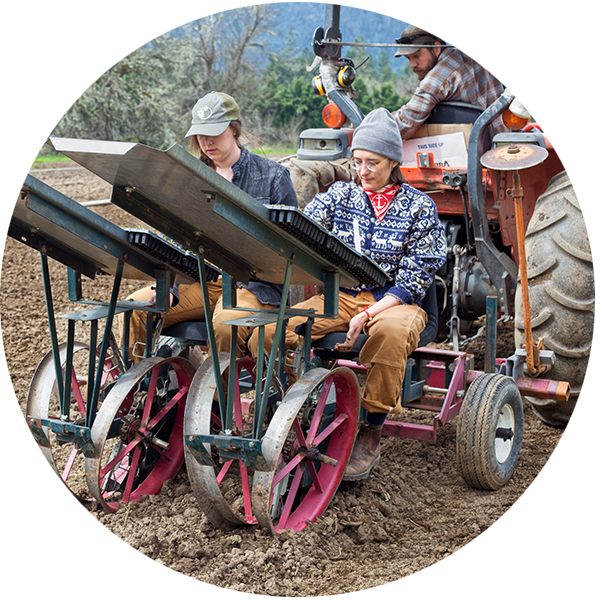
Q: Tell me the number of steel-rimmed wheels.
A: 4